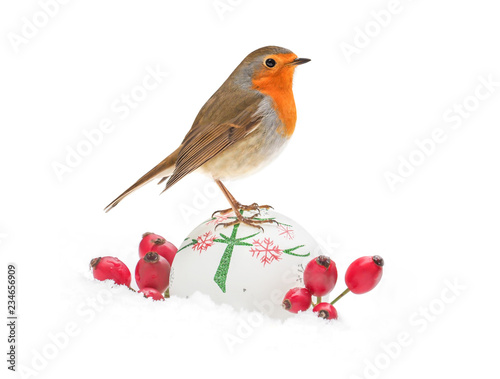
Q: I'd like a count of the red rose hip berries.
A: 9